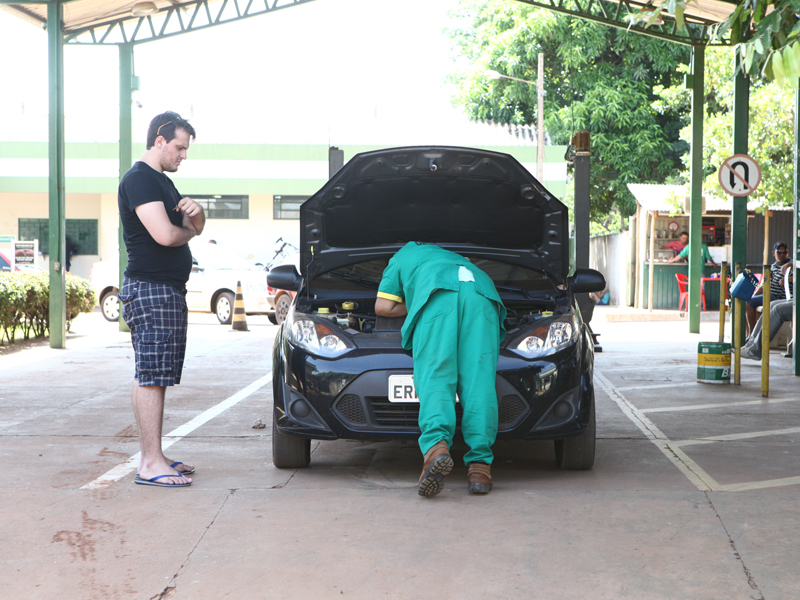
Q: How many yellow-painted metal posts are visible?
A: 3